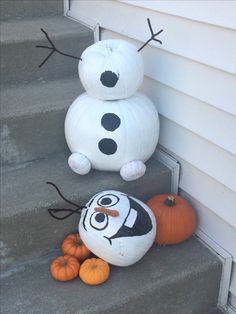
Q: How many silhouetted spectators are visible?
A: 0